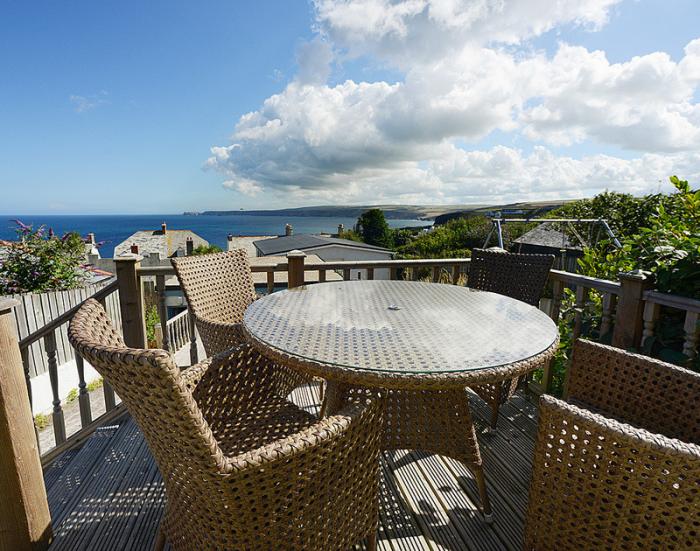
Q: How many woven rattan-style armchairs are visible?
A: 4